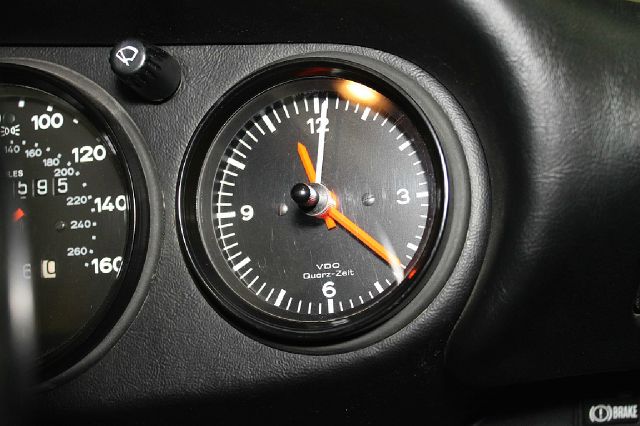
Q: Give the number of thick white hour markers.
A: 12